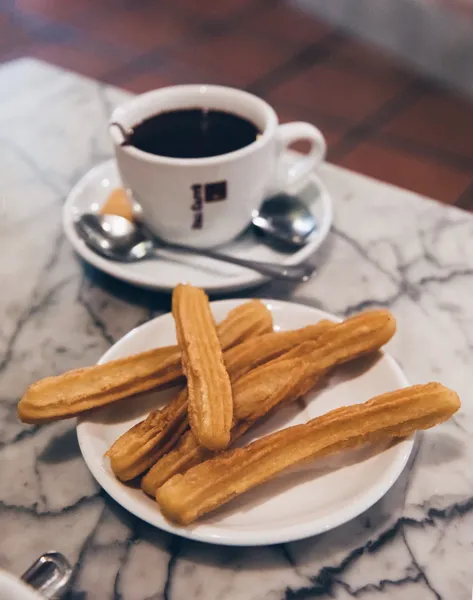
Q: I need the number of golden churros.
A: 5